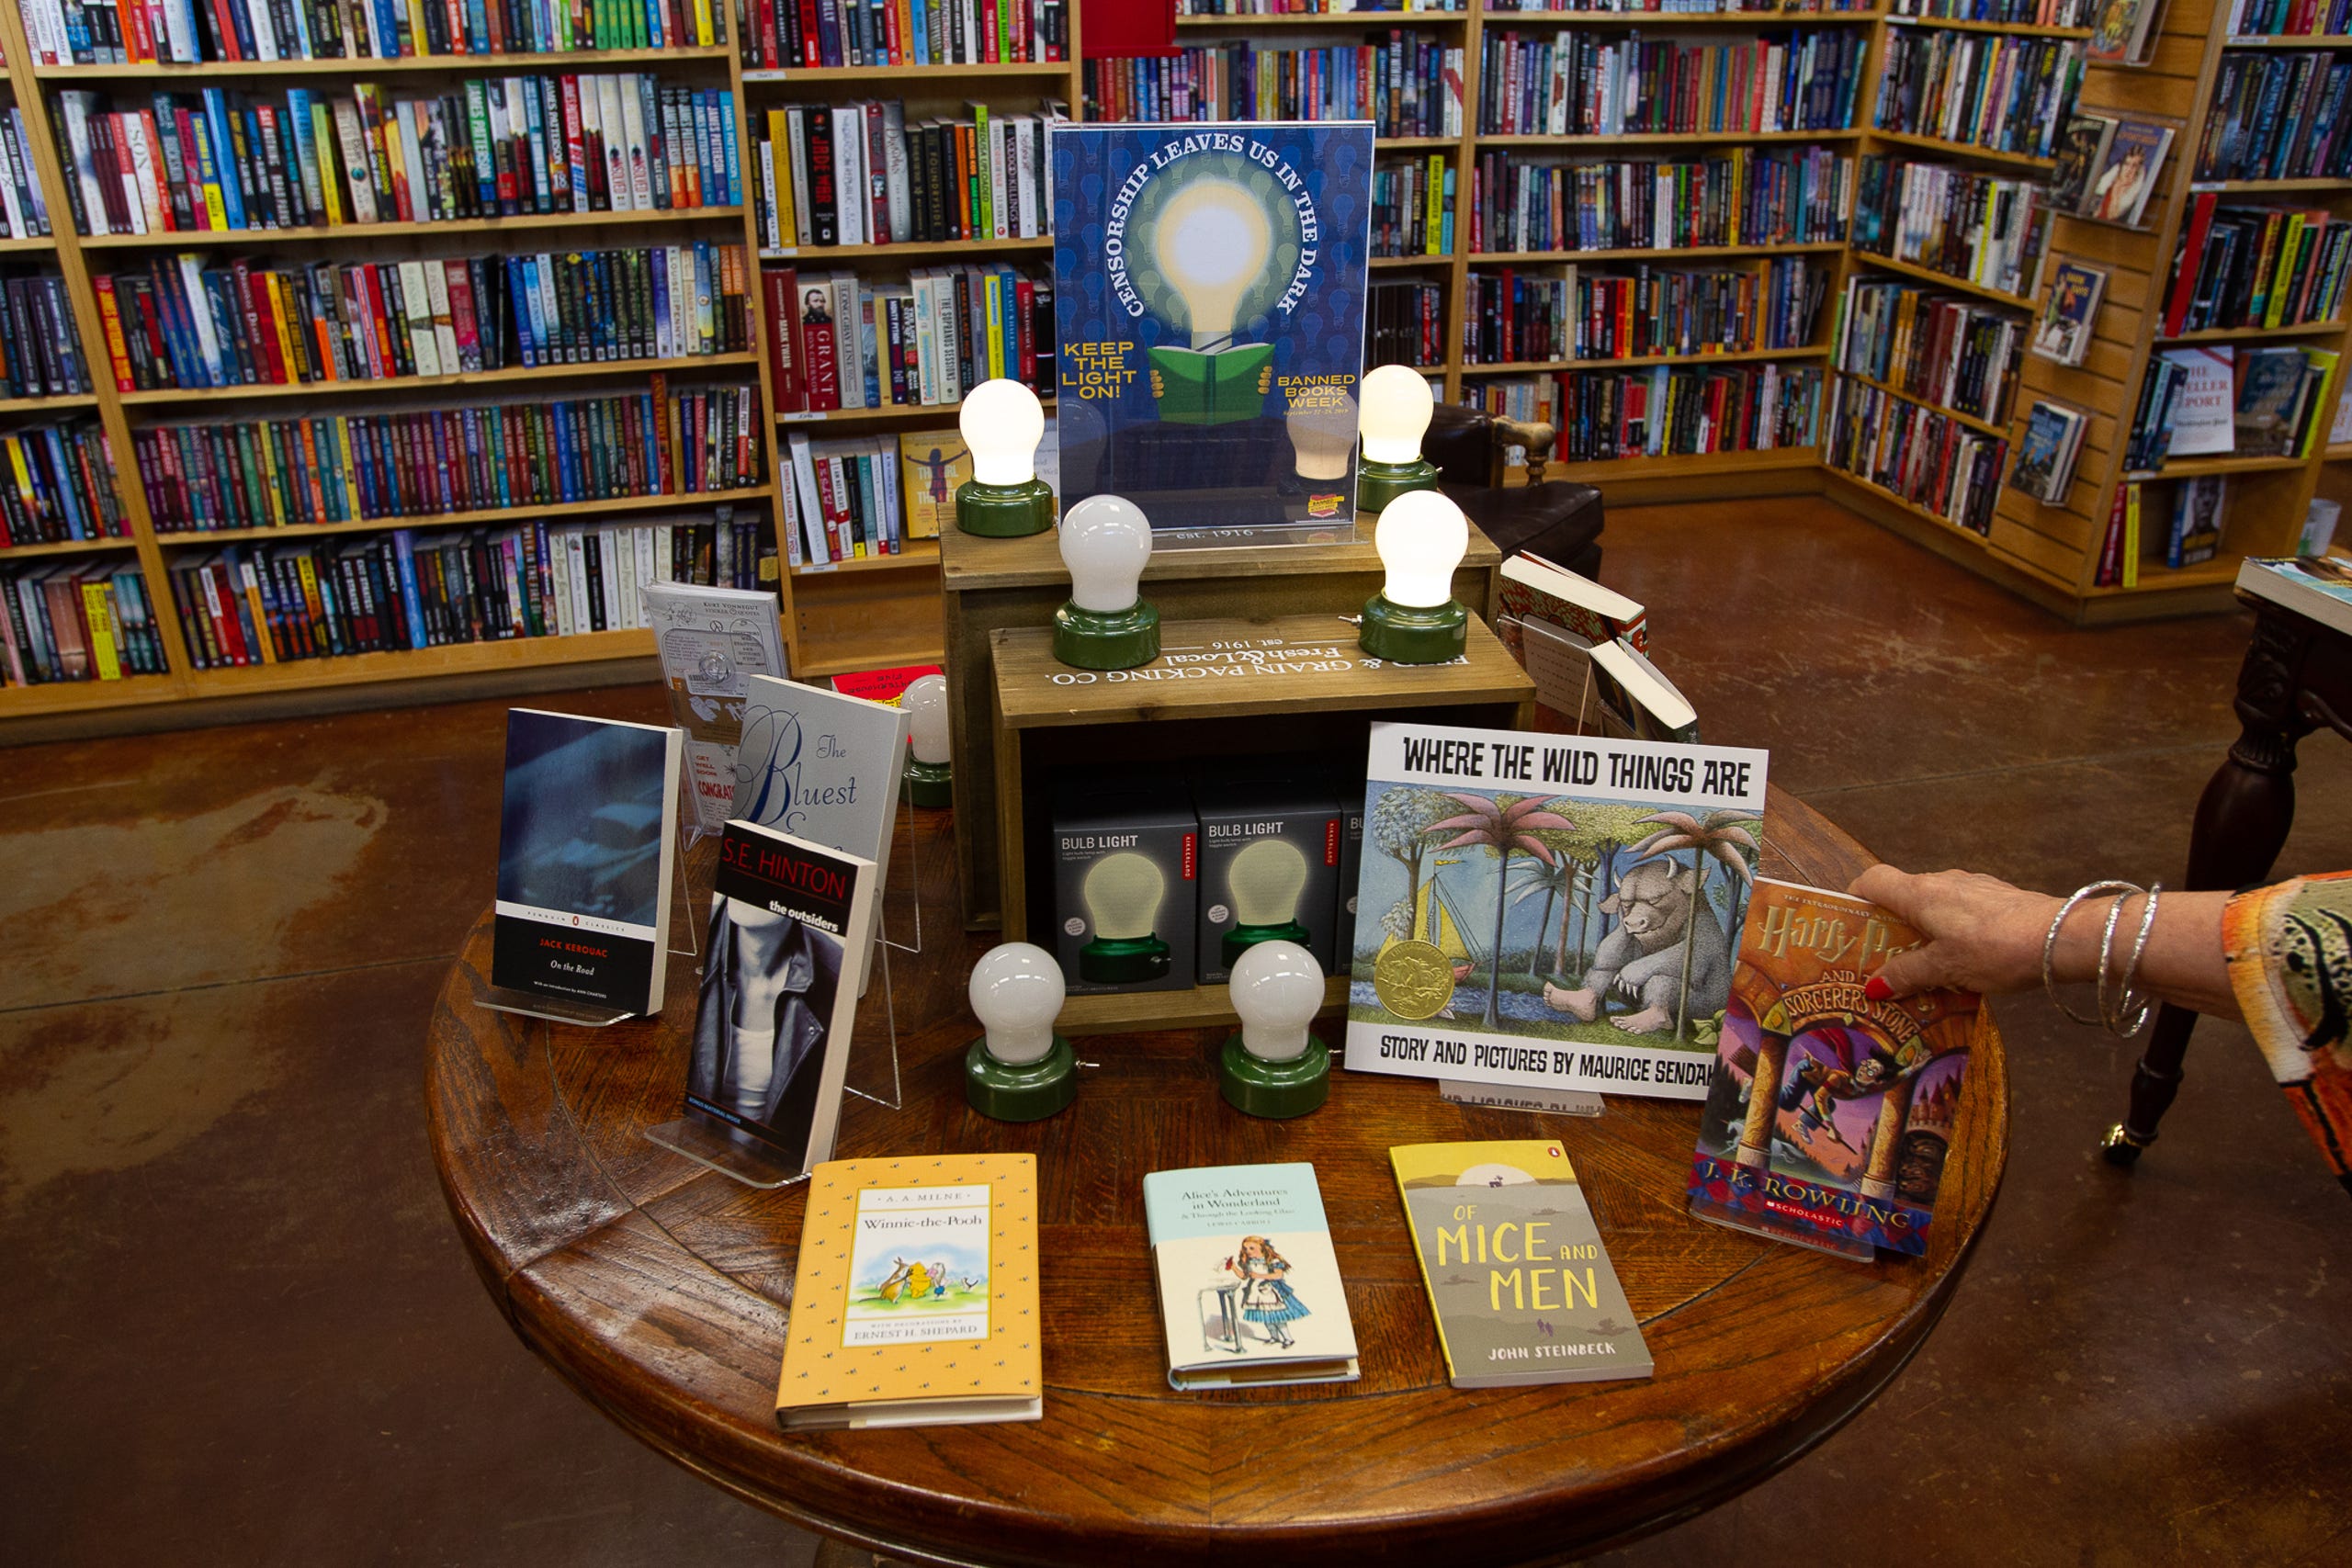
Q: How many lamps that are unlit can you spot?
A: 4